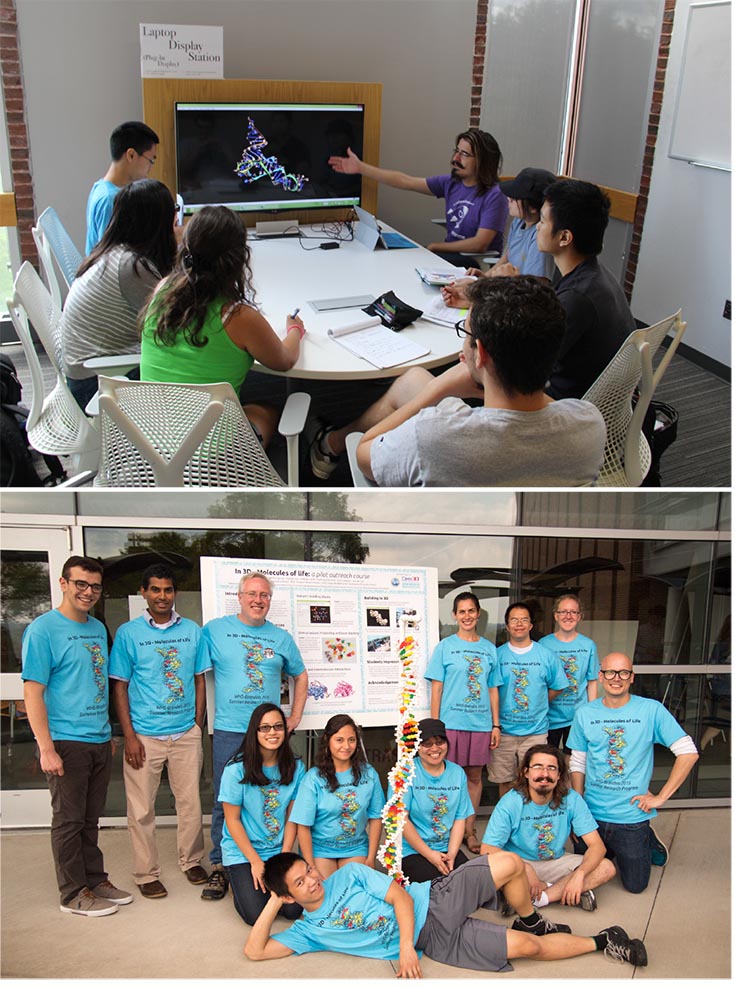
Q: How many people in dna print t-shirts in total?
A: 12